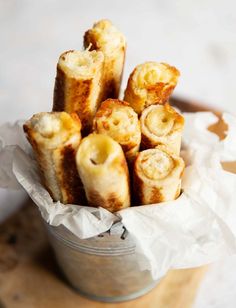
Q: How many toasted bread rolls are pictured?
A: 8